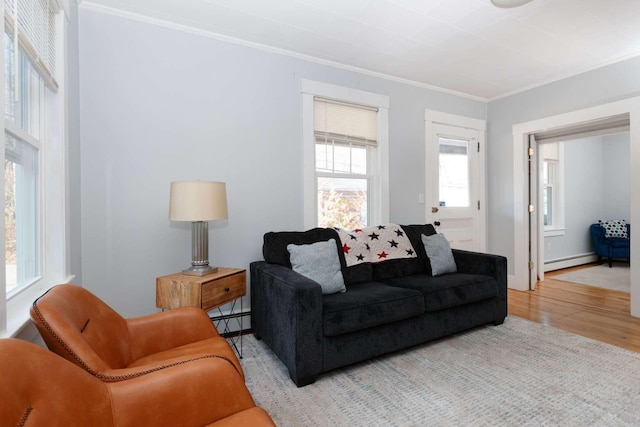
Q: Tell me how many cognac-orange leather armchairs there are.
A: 2